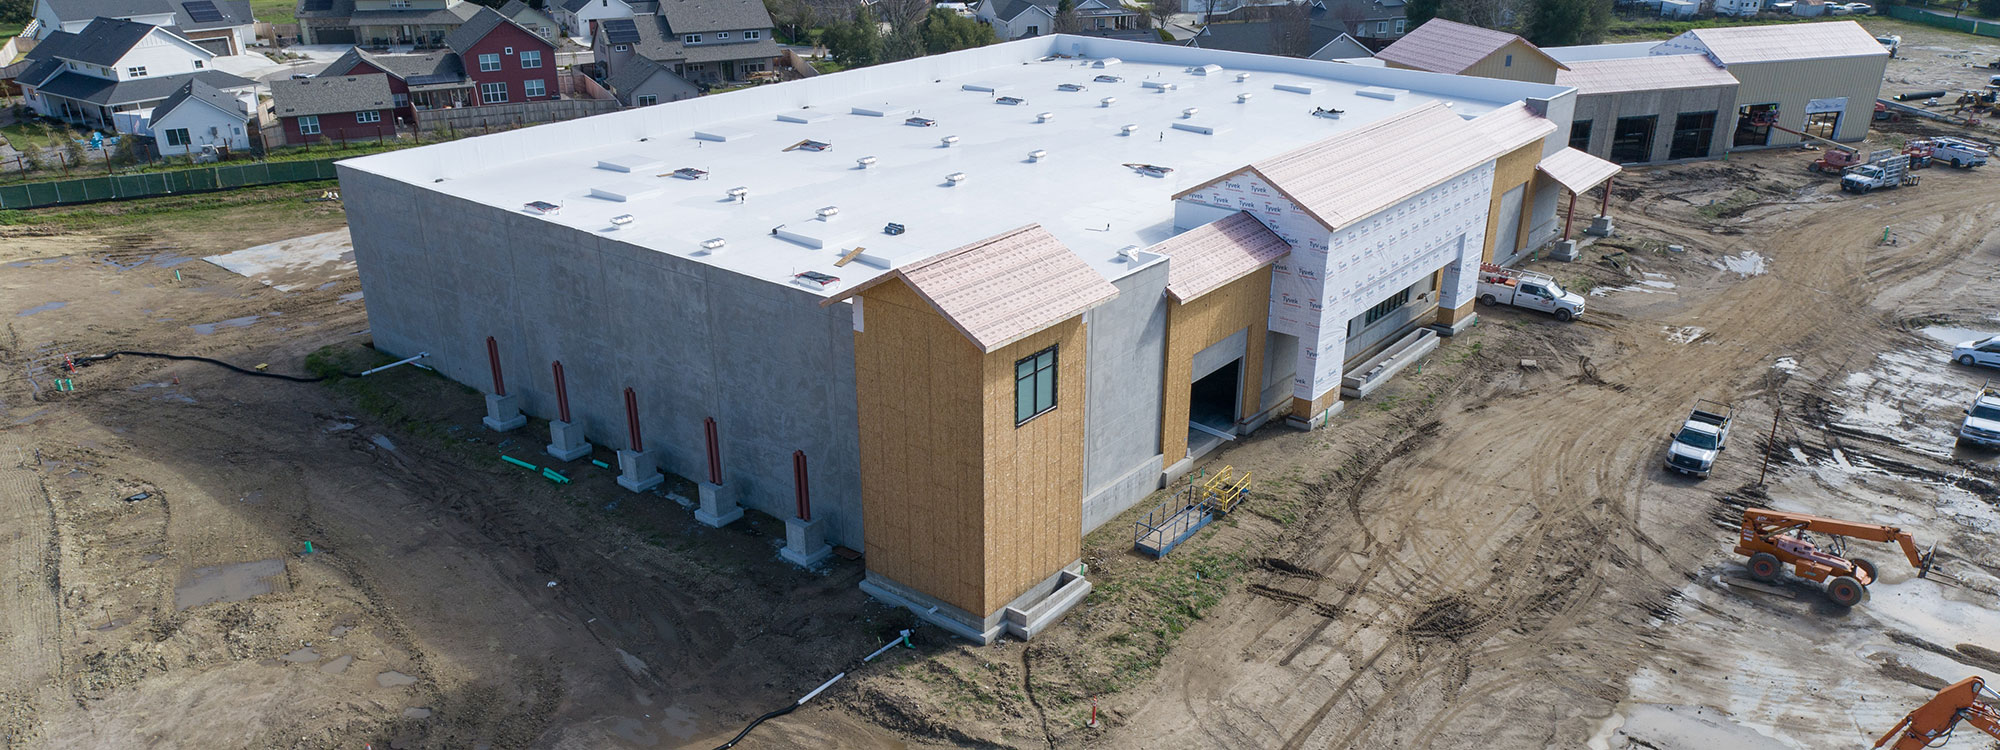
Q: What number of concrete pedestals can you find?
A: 7